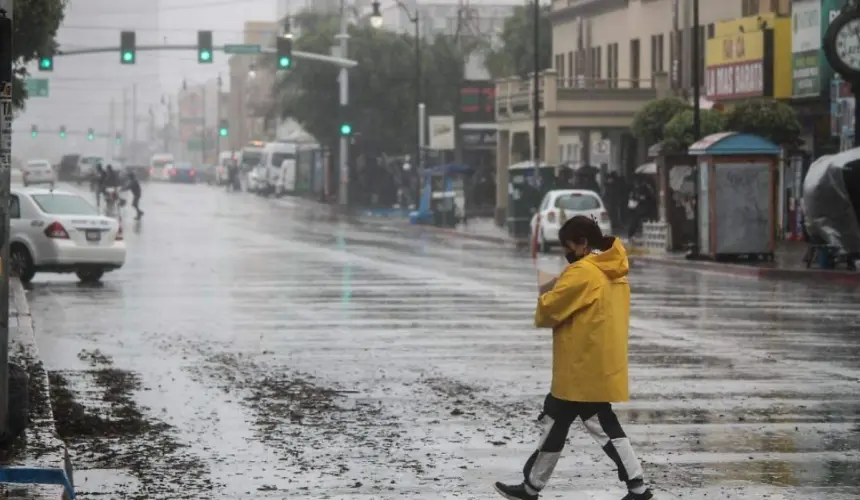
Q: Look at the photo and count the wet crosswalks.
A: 1